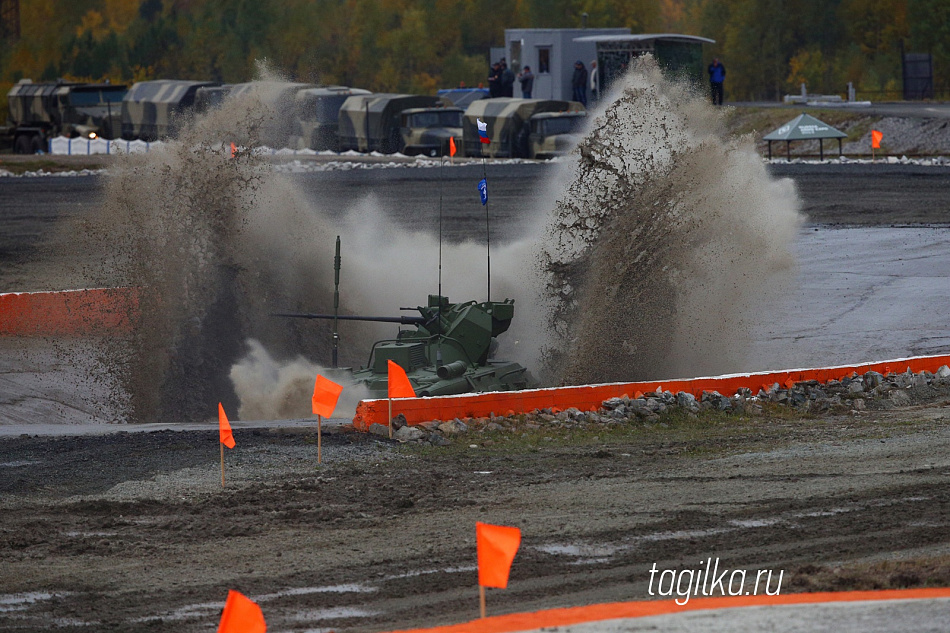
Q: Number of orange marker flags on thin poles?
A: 8